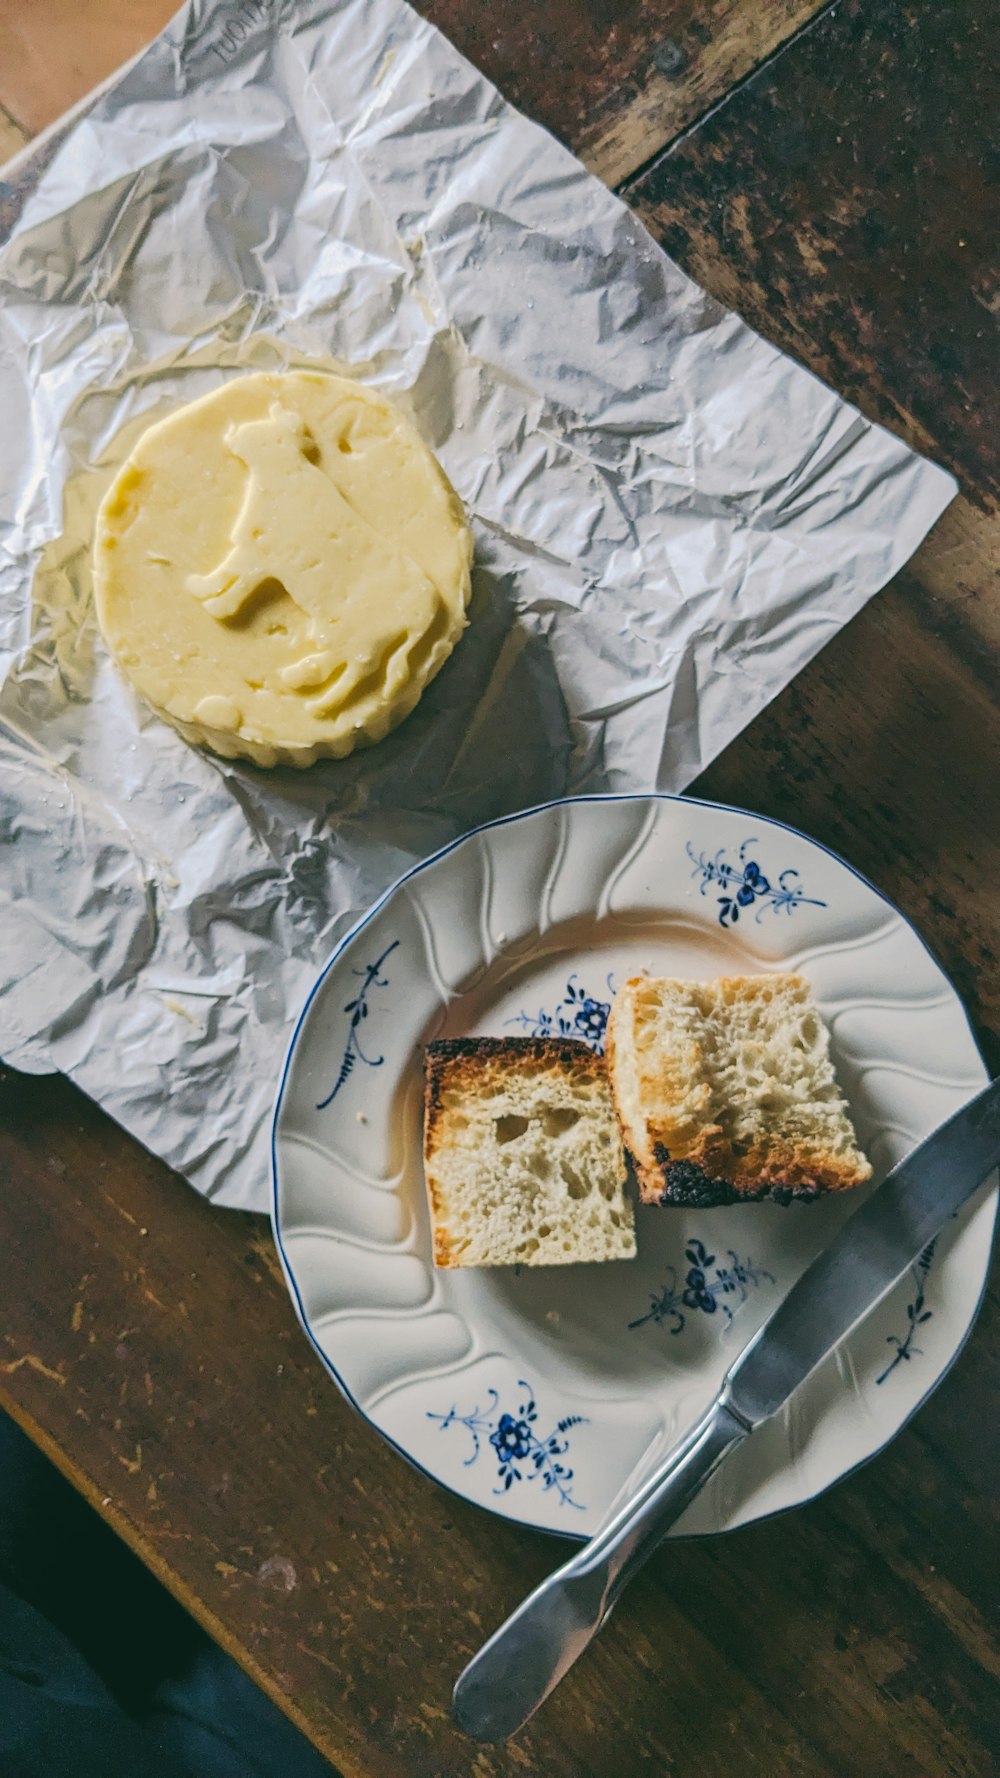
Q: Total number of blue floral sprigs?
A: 6